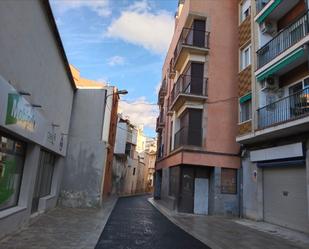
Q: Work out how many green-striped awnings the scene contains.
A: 3